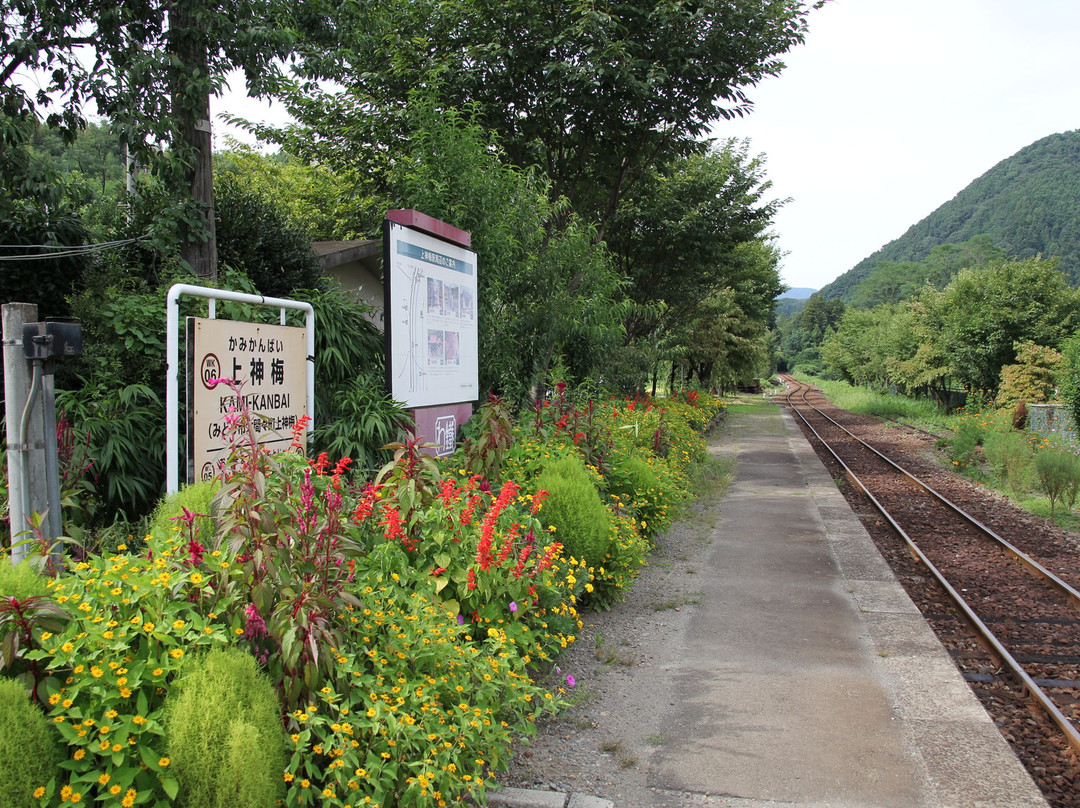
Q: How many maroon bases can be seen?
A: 1